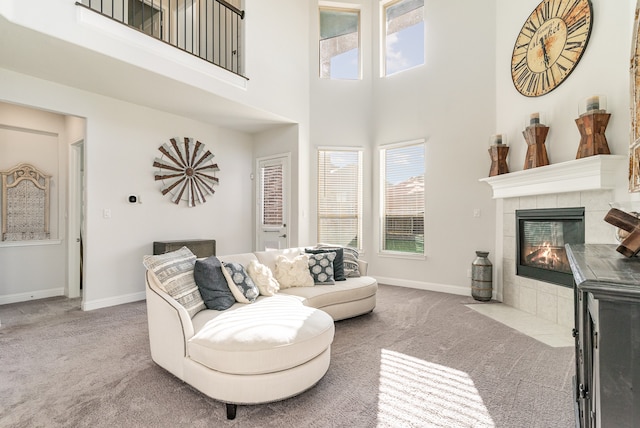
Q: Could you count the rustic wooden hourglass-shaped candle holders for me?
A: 3